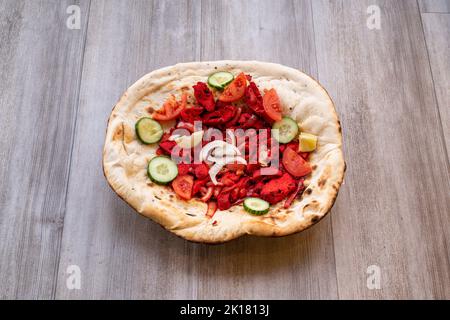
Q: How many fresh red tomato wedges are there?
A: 5